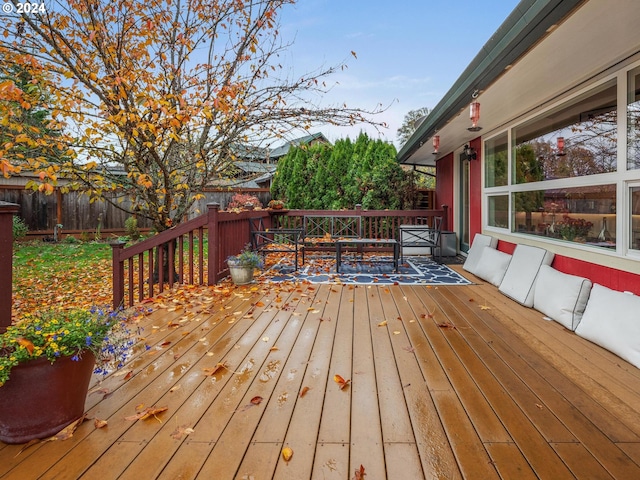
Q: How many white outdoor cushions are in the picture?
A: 5